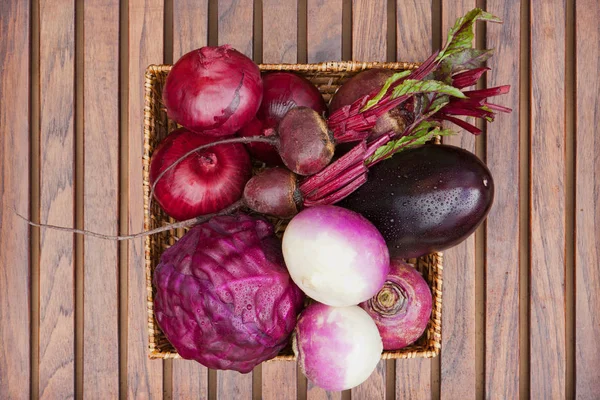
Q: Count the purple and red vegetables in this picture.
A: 11